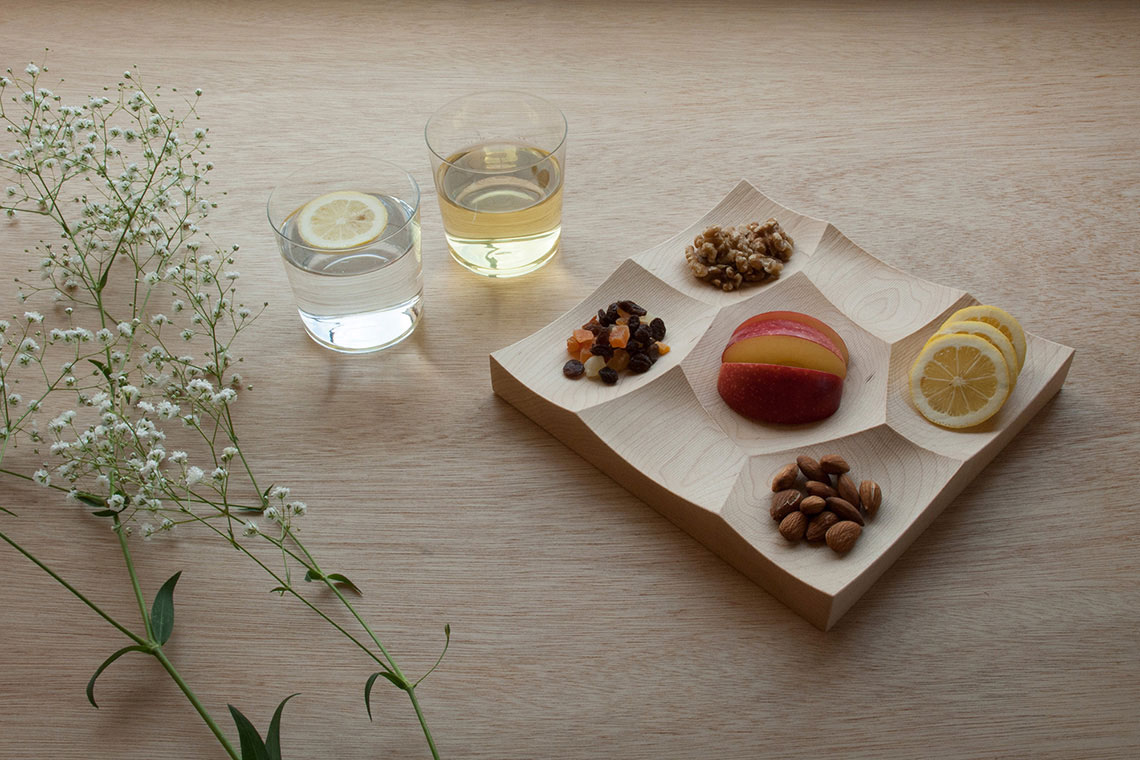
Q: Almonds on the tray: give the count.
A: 12